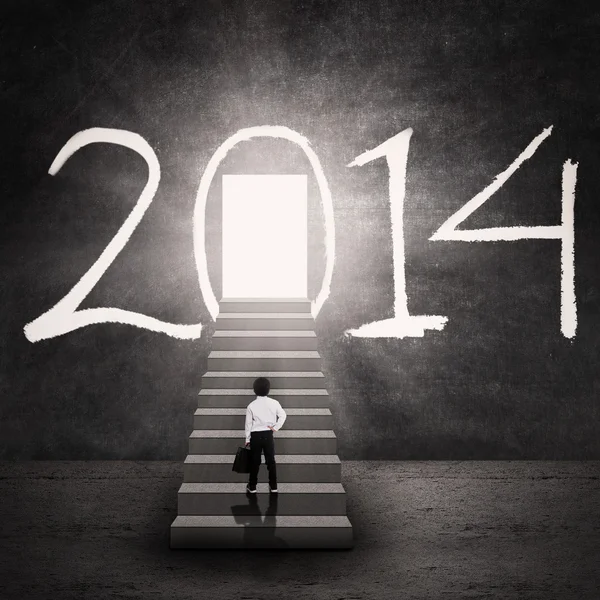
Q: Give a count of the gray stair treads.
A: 11